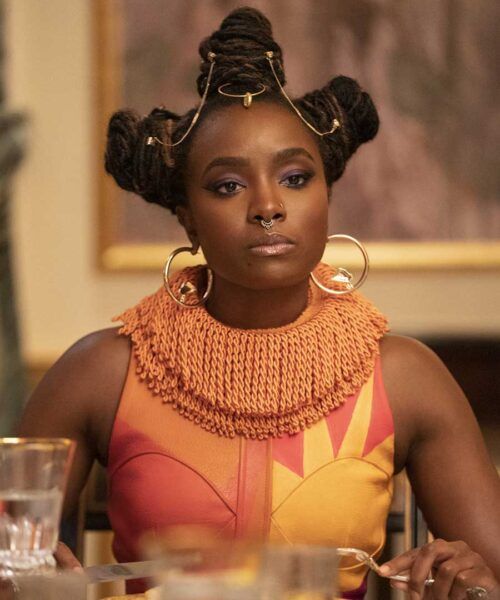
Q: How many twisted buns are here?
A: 3